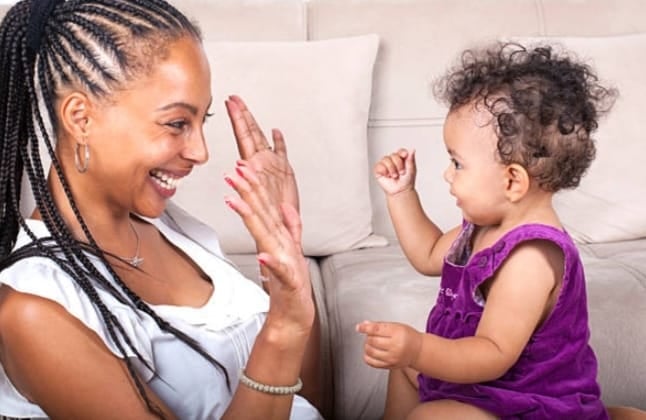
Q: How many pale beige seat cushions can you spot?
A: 2